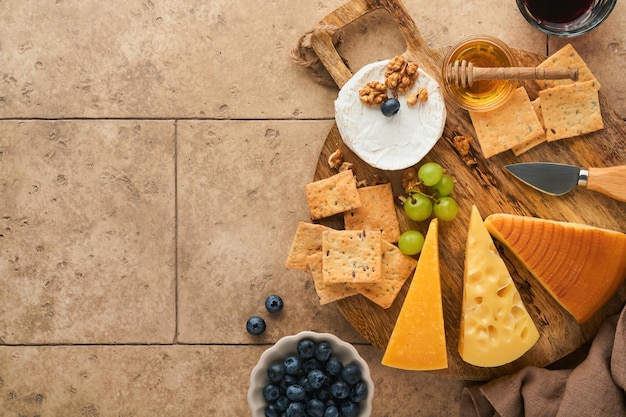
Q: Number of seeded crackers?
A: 10